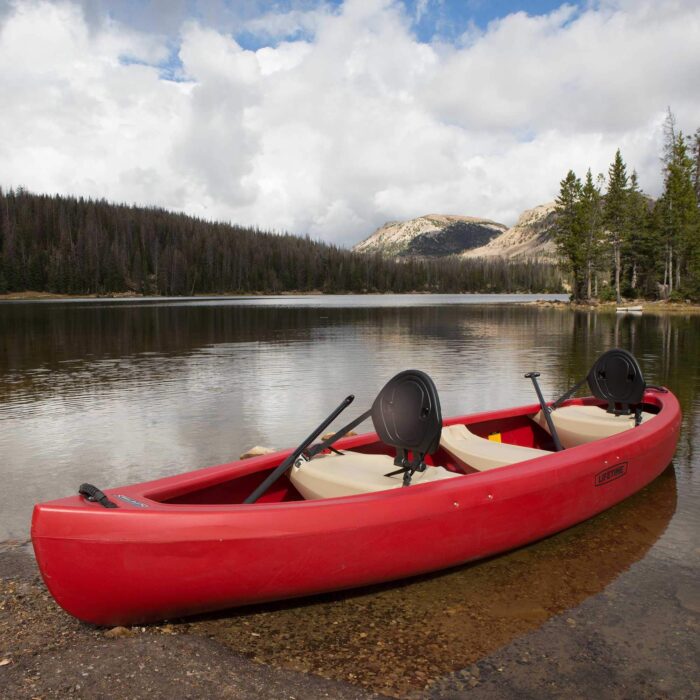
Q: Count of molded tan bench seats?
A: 3